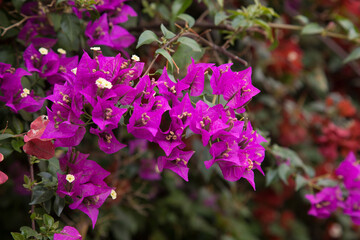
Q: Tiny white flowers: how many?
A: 11